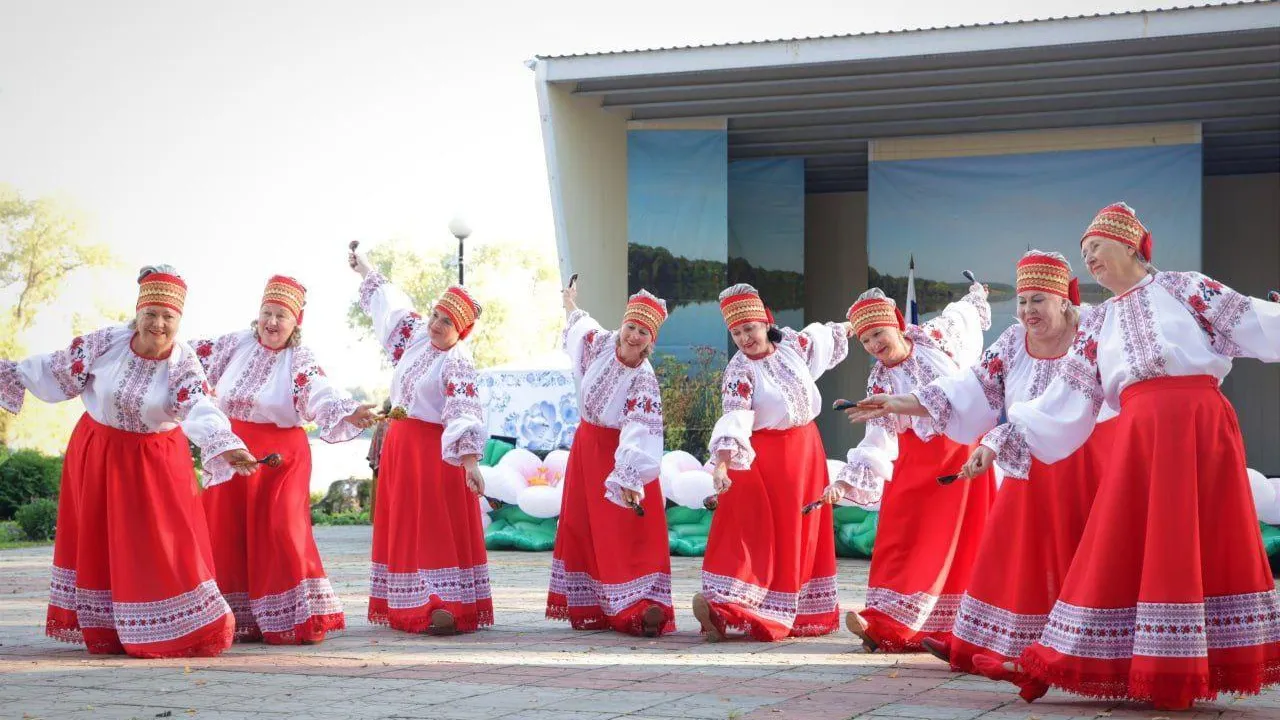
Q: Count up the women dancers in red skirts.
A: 8